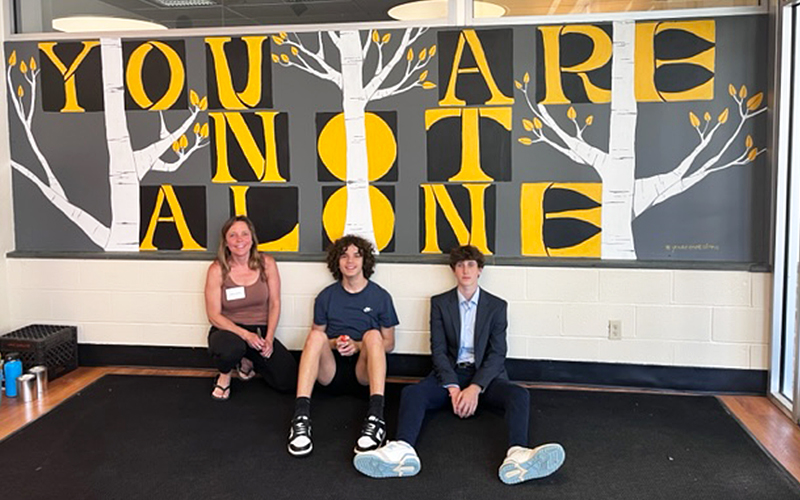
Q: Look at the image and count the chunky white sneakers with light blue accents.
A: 2